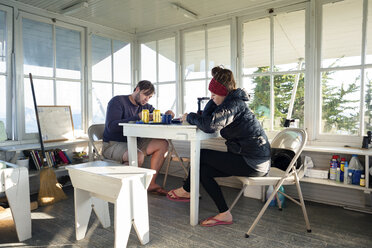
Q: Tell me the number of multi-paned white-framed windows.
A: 7